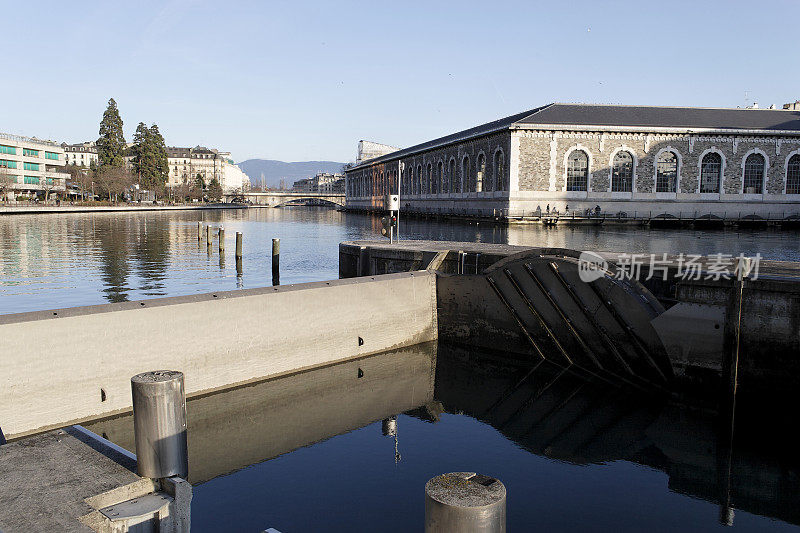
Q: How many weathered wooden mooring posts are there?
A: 5